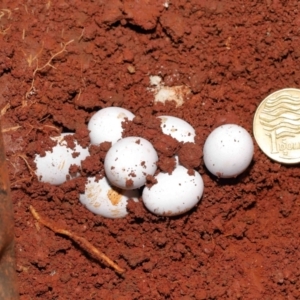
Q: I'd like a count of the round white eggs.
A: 7